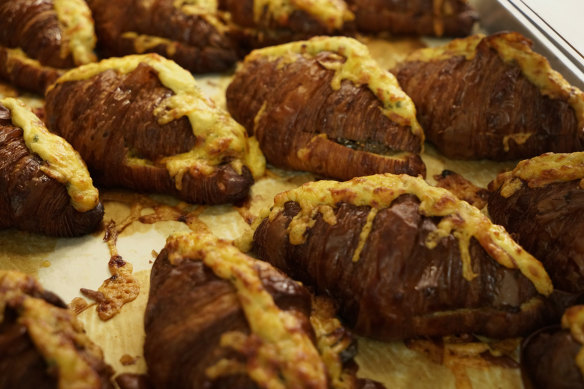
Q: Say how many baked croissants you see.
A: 13